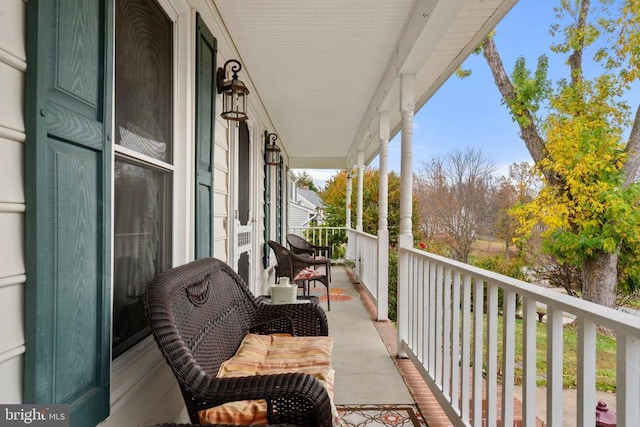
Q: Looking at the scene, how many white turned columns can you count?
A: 4